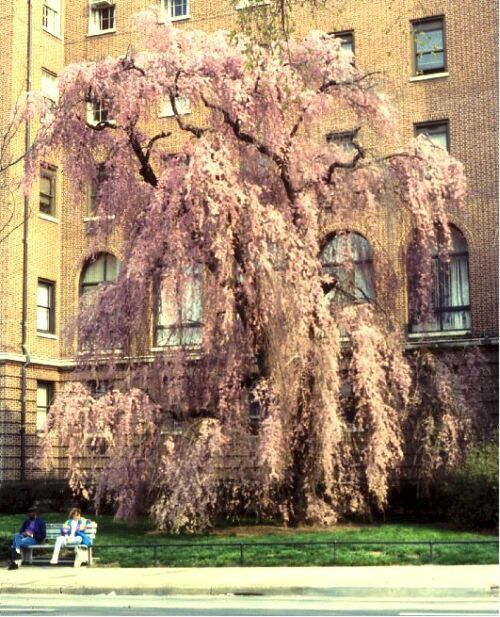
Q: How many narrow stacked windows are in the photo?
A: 5